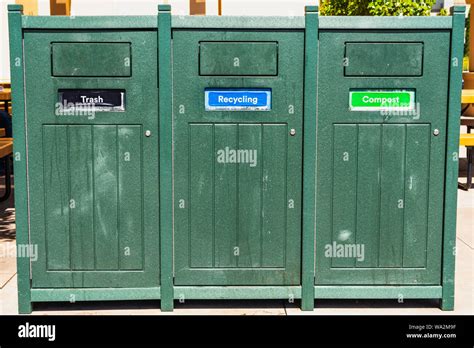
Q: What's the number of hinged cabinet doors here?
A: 3